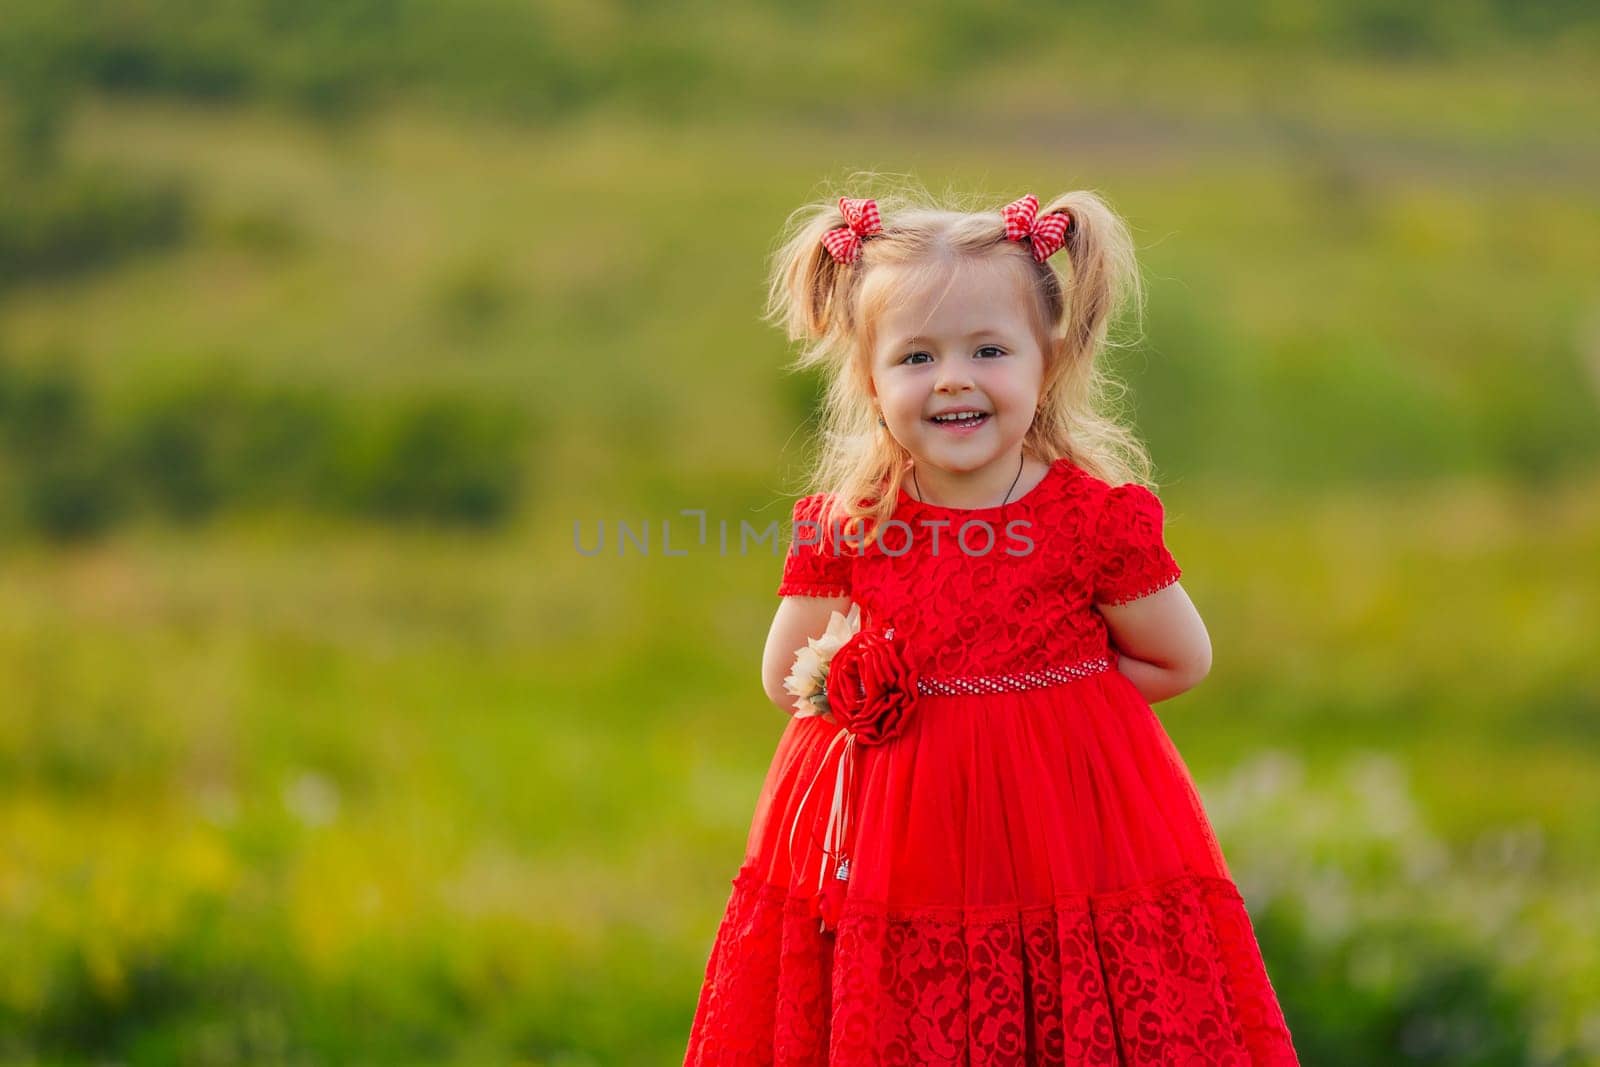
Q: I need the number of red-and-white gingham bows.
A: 2